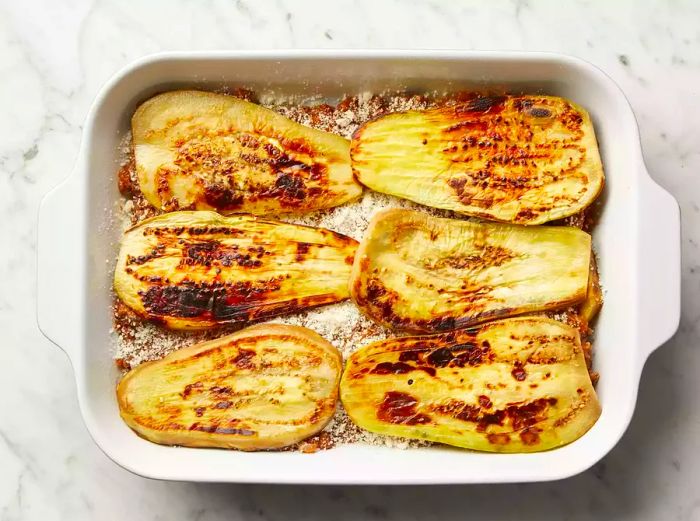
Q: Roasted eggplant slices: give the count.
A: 6